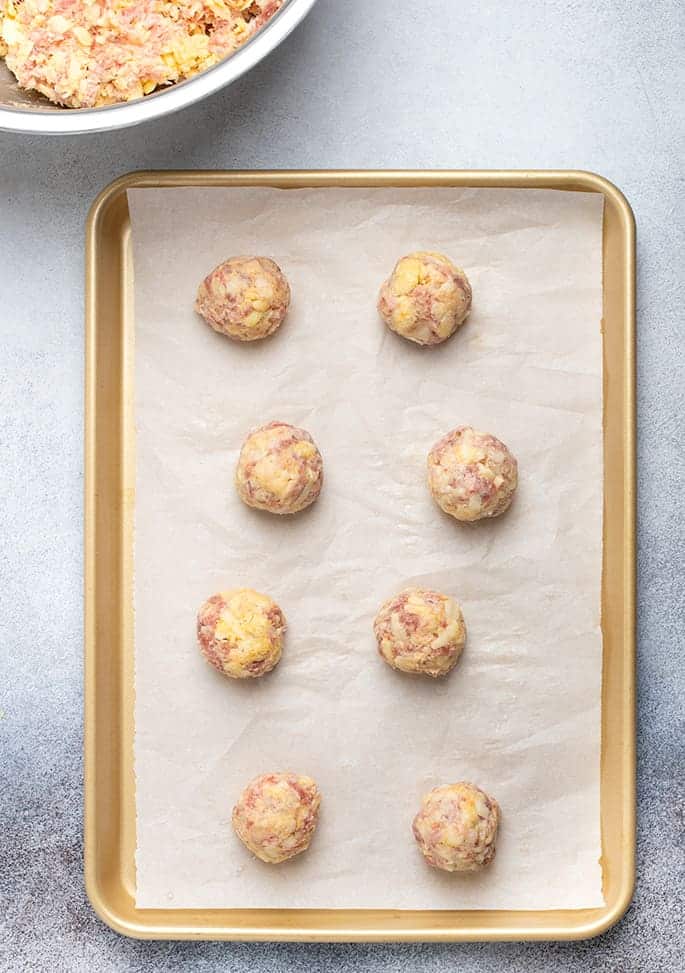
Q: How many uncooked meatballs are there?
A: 8